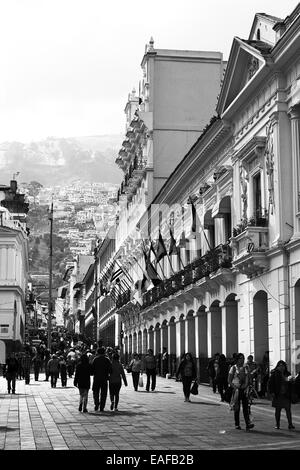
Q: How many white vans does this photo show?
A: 1